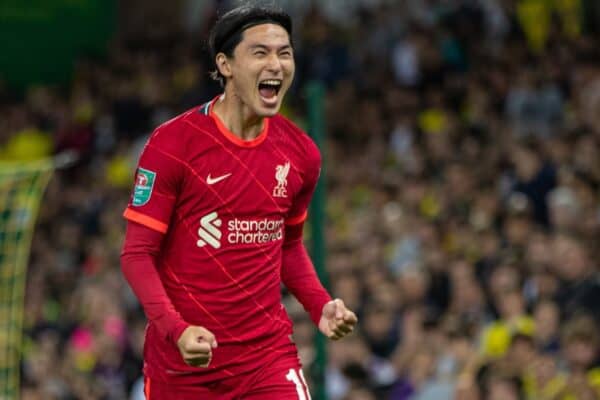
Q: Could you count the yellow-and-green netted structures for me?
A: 1